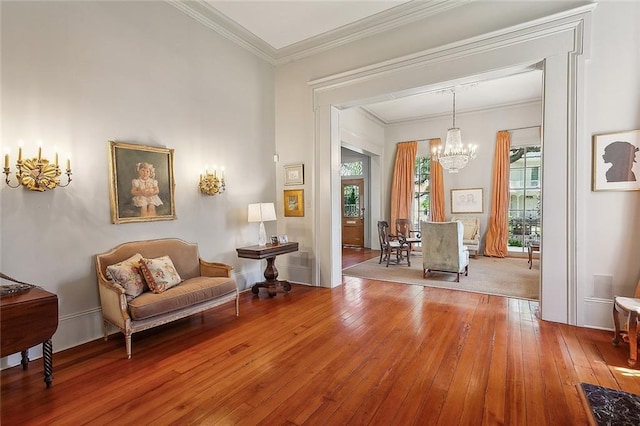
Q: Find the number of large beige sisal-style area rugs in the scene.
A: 1